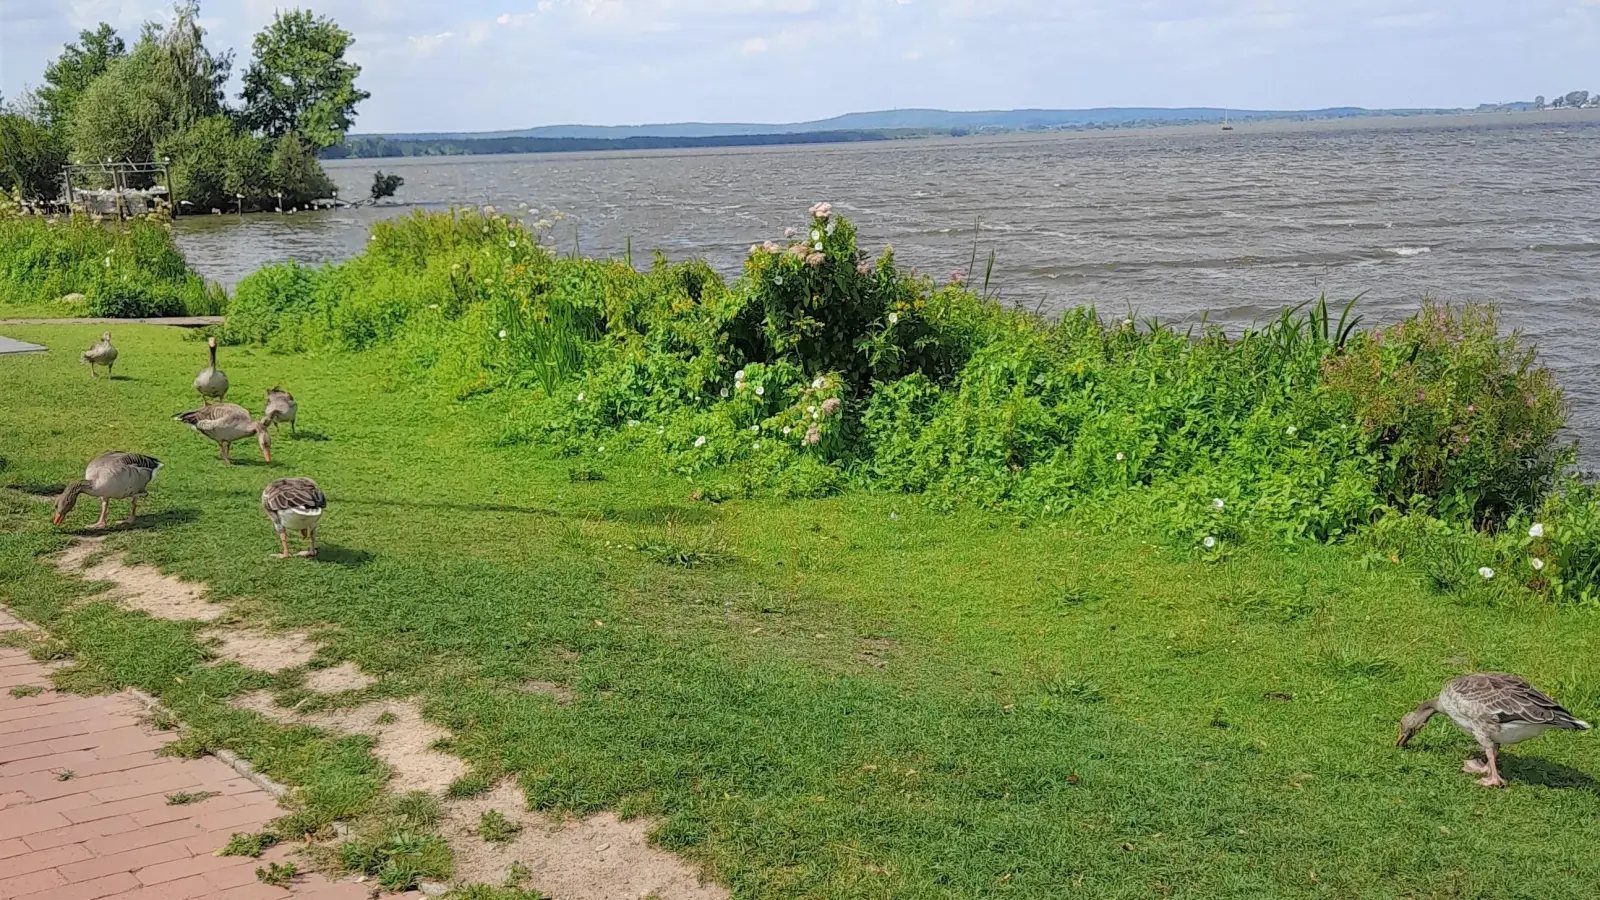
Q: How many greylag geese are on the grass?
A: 7